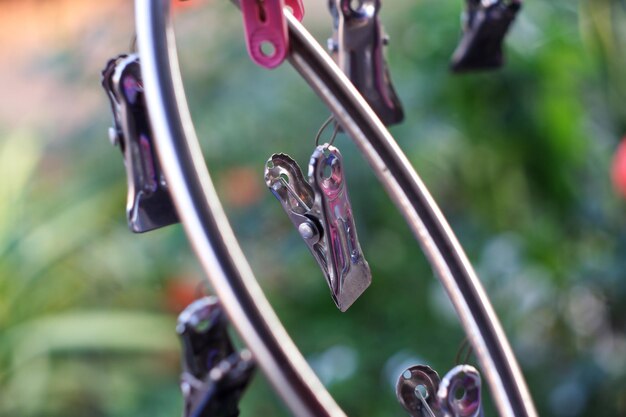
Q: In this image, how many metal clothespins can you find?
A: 6